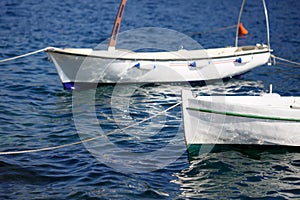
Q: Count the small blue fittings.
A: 3